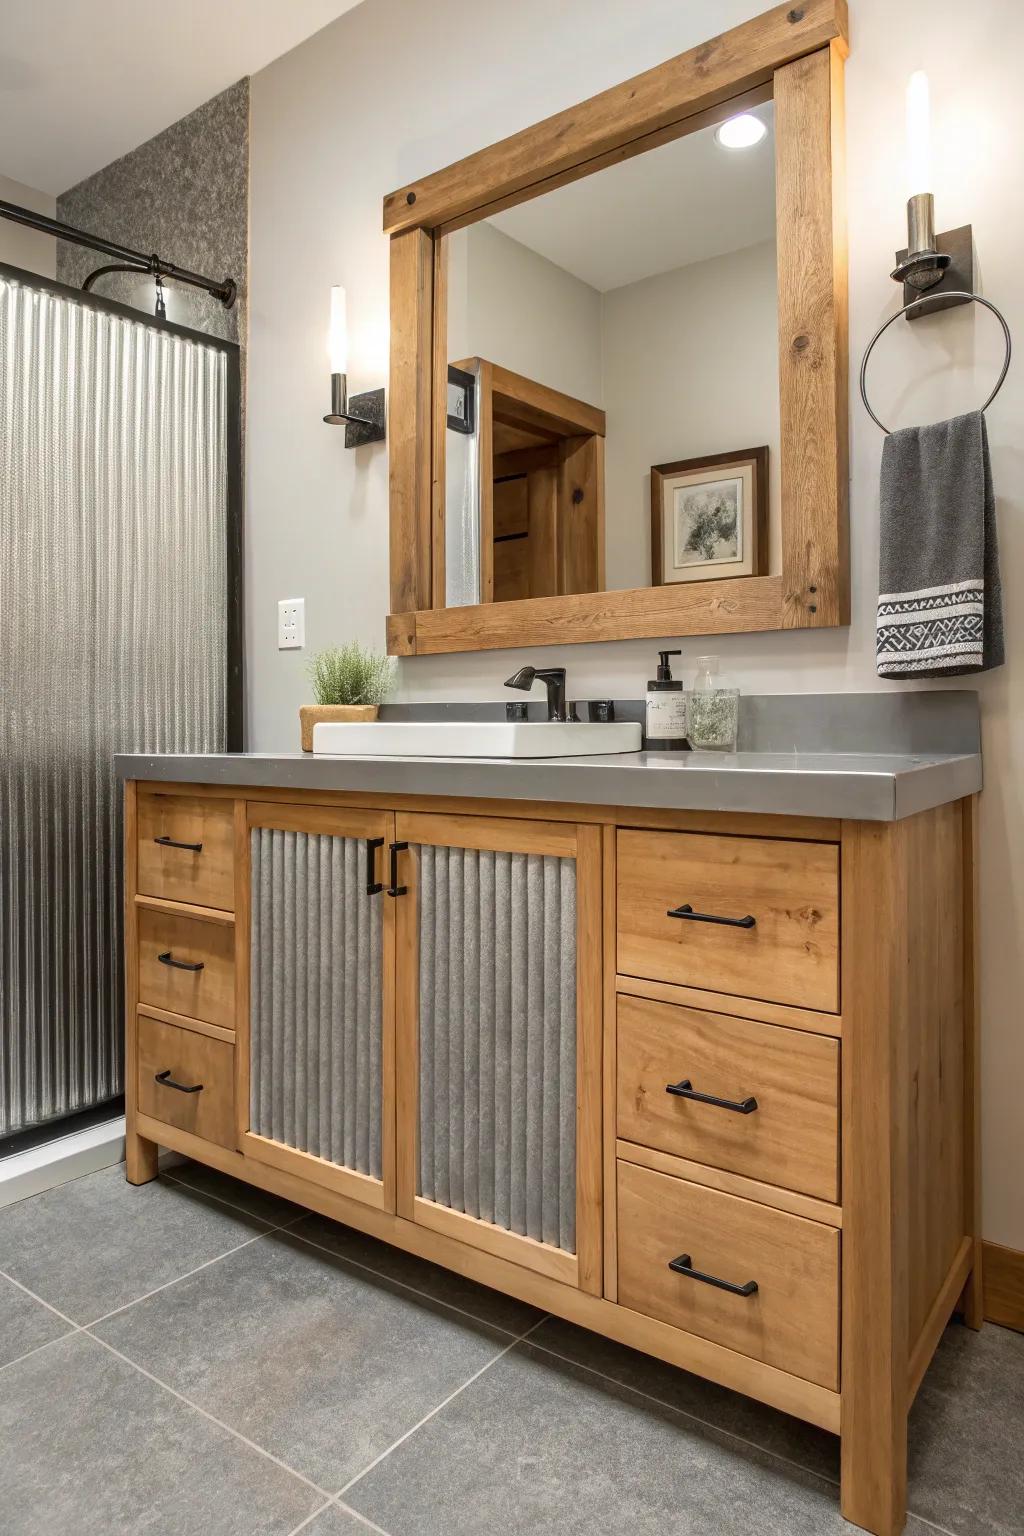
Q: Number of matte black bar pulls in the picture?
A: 8